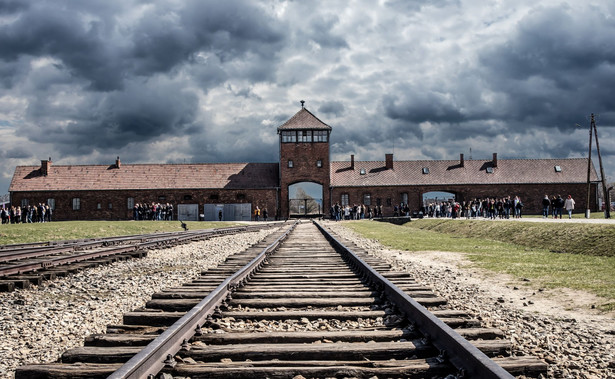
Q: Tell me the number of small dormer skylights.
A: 4